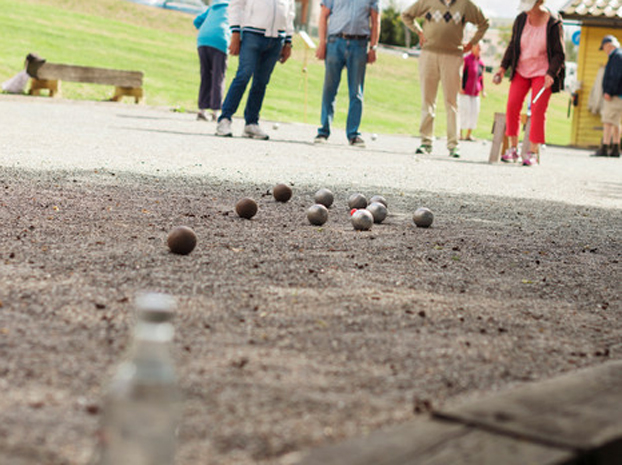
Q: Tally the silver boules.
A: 7